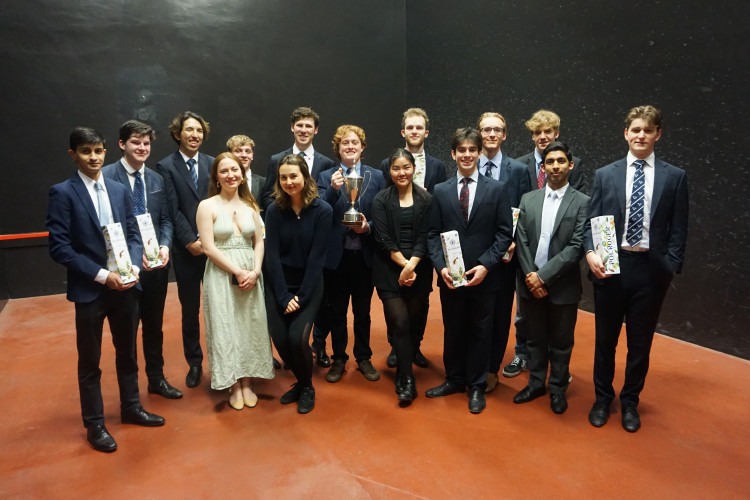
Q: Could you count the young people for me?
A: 15